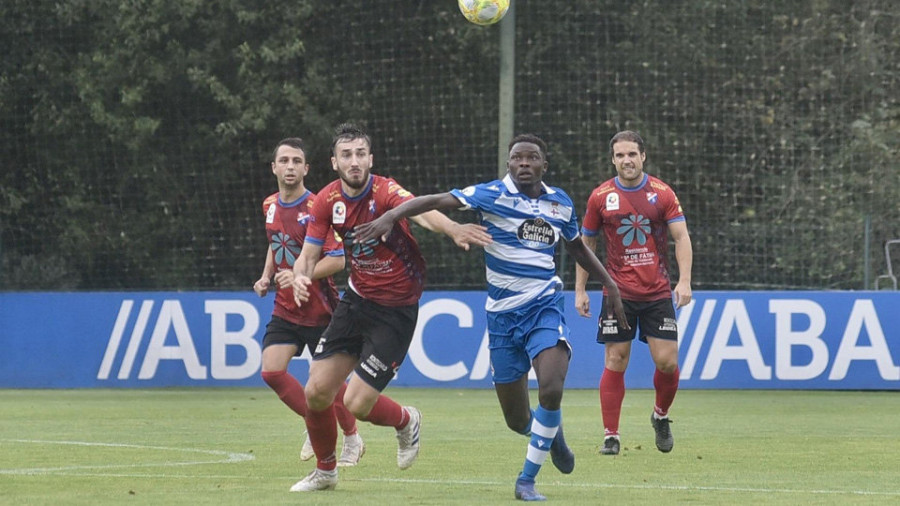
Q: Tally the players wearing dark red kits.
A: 3